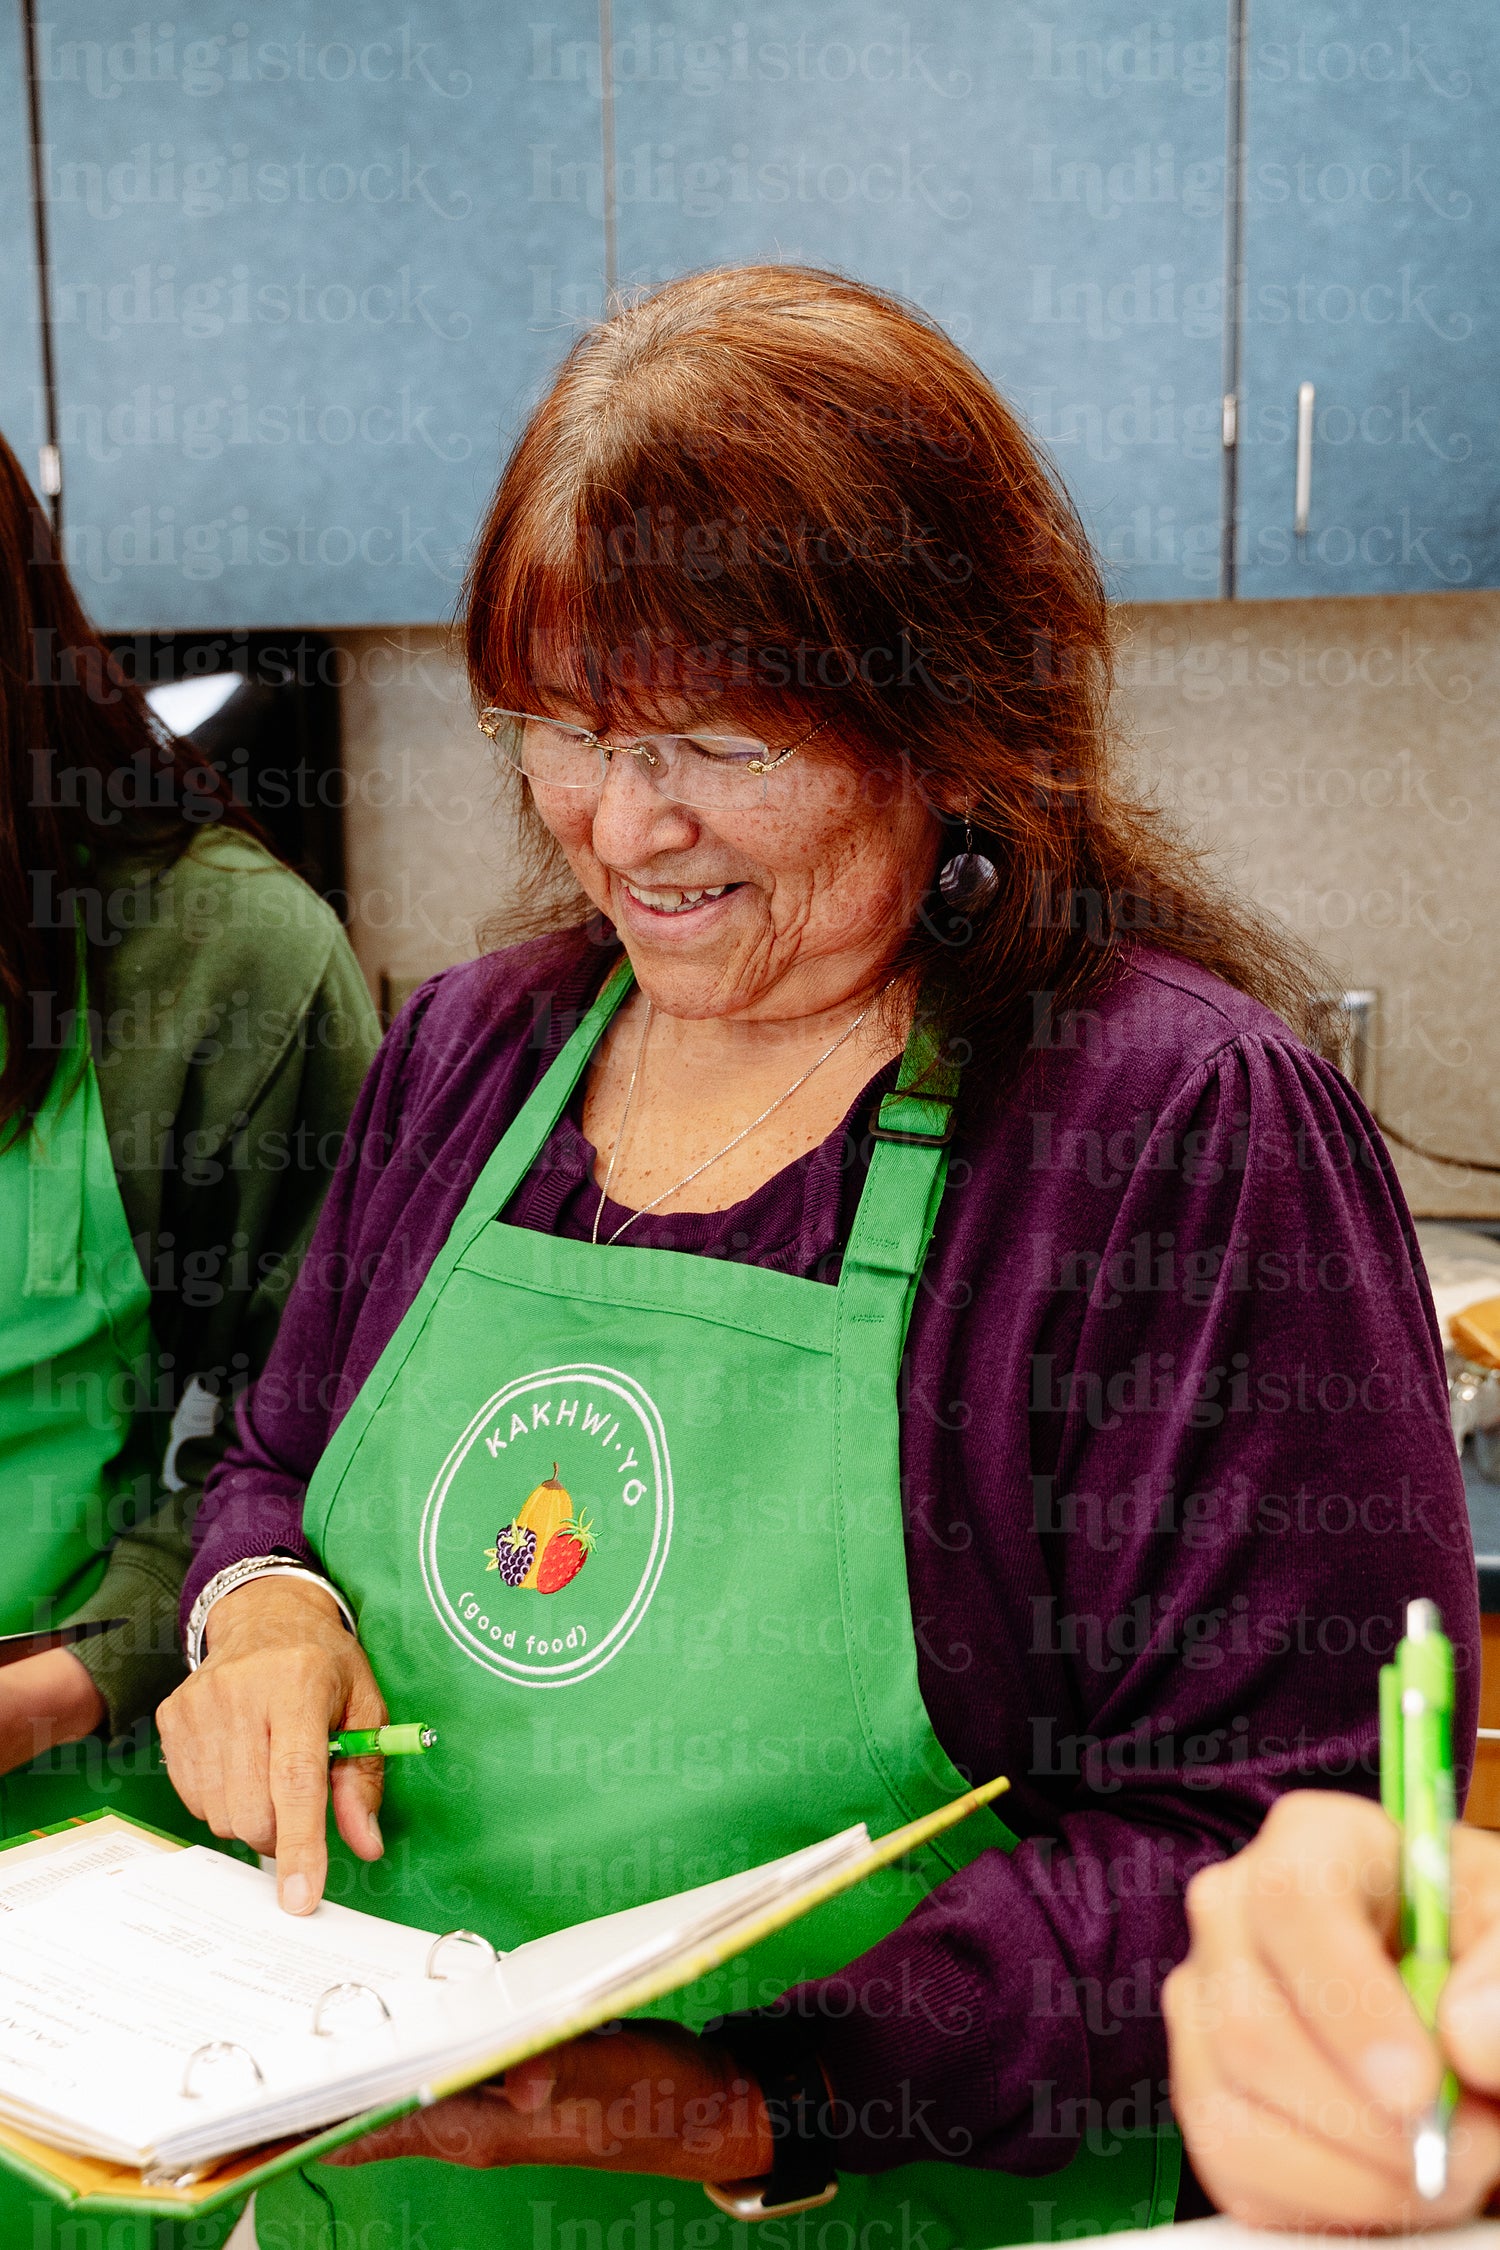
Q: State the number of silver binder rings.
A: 3